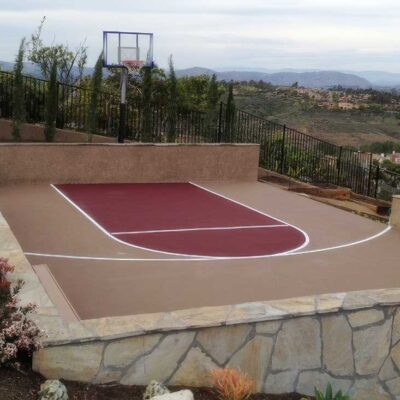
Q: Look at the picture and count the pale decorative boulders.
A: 3